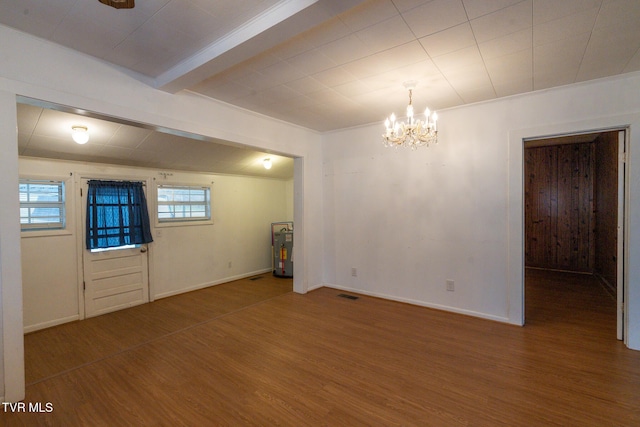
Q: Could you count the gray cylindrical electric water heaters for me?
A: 1